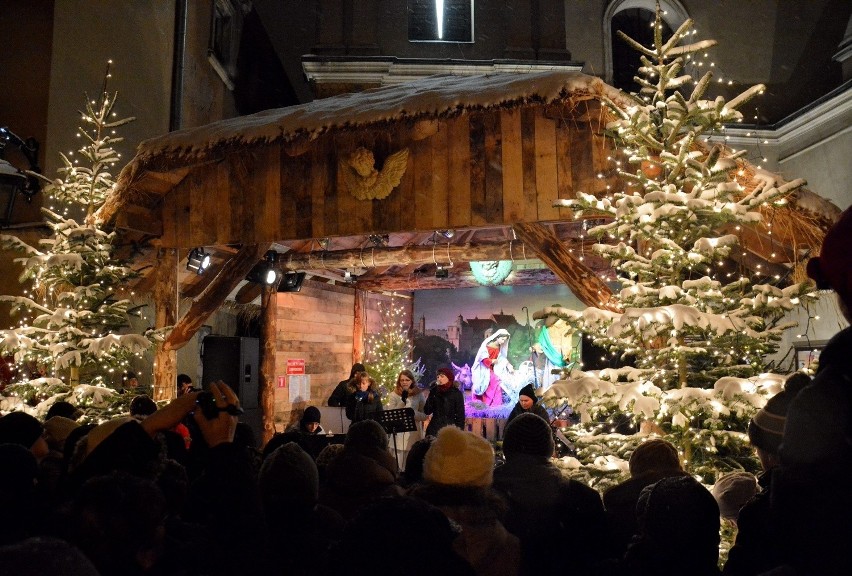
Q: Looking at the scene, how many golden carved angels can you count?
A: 1